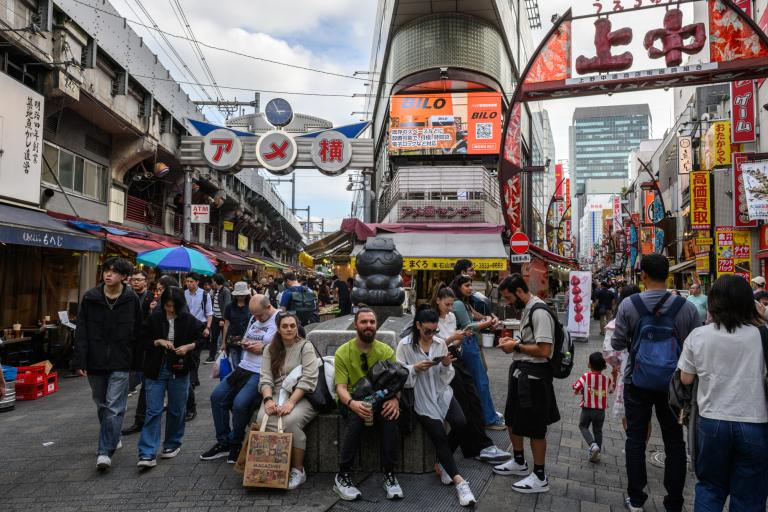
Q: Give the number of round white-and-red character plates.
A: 3